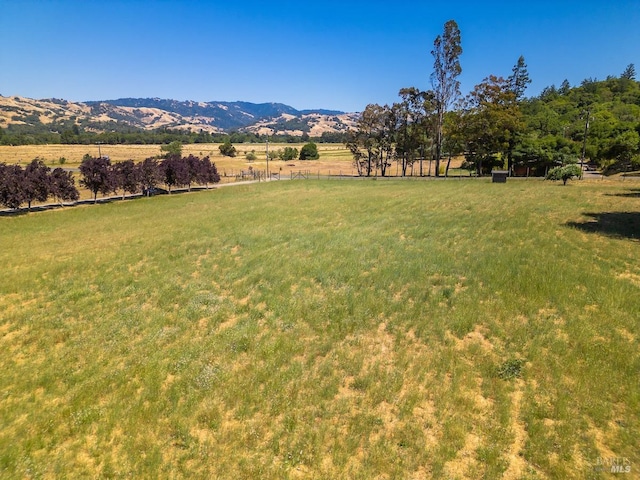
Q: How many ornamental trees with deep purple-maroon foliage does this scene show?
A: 9